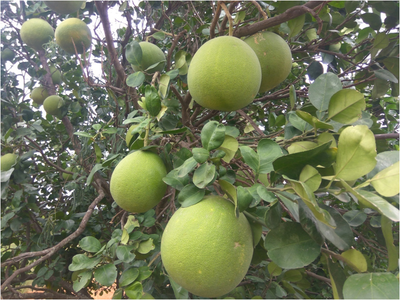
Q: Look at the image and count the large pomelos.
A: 4